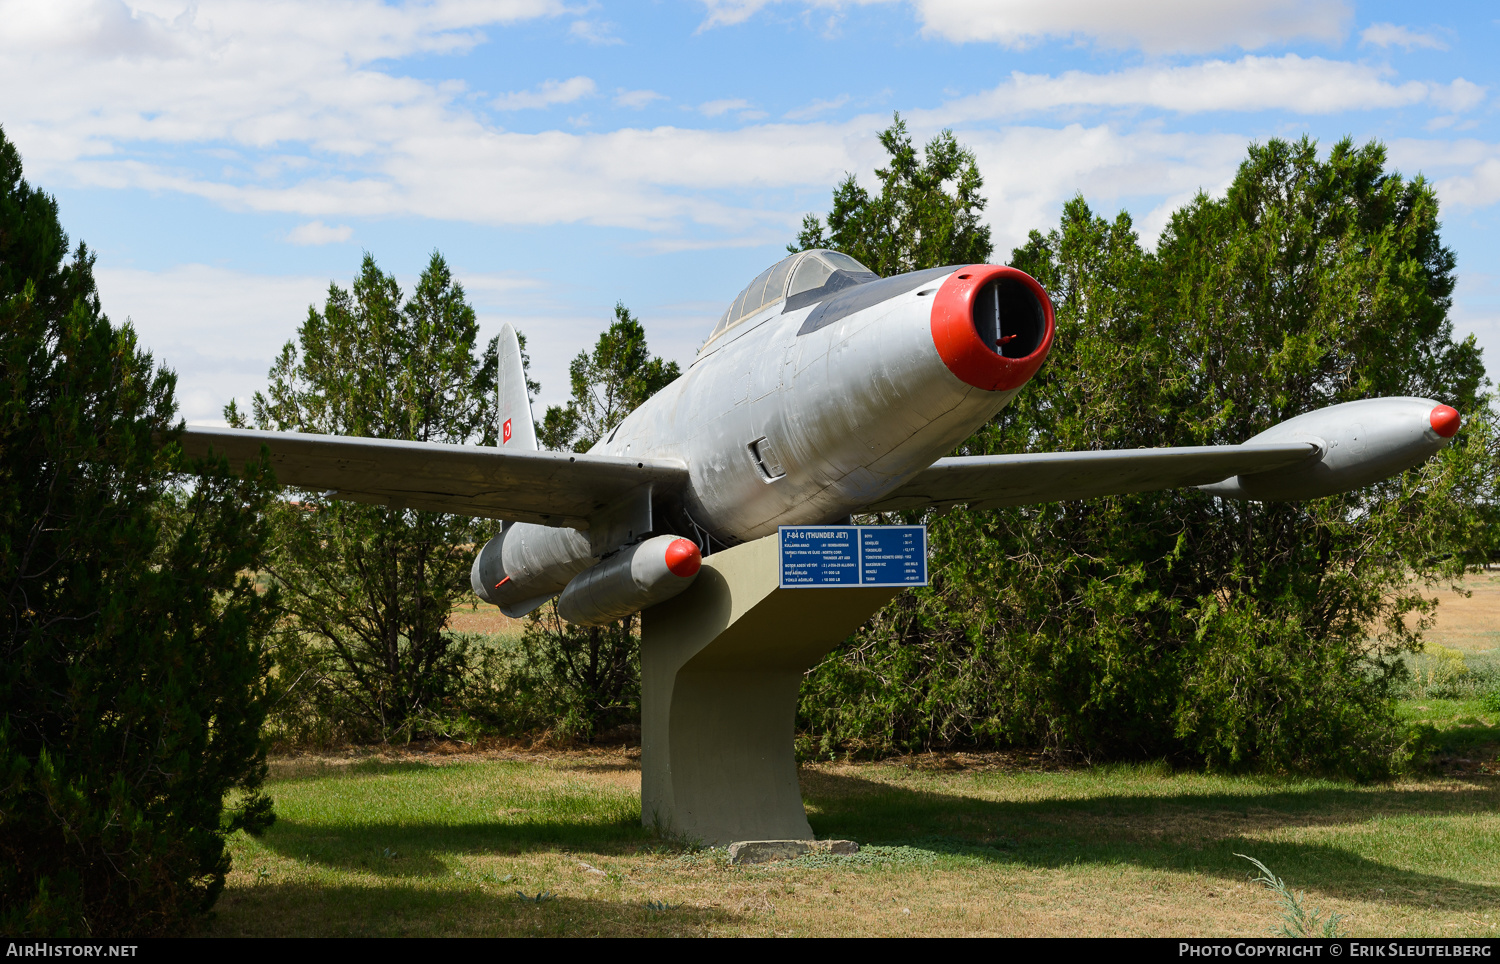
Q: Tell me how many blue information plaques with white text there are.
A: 1